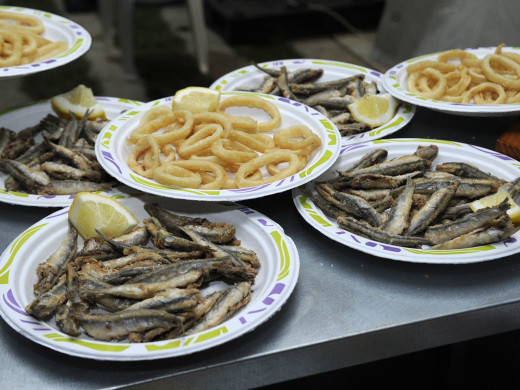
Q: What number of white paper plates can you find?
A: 7